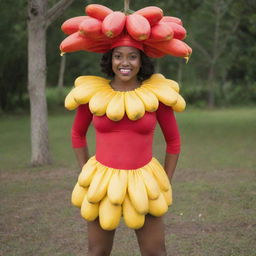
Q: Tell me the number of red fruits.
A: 11